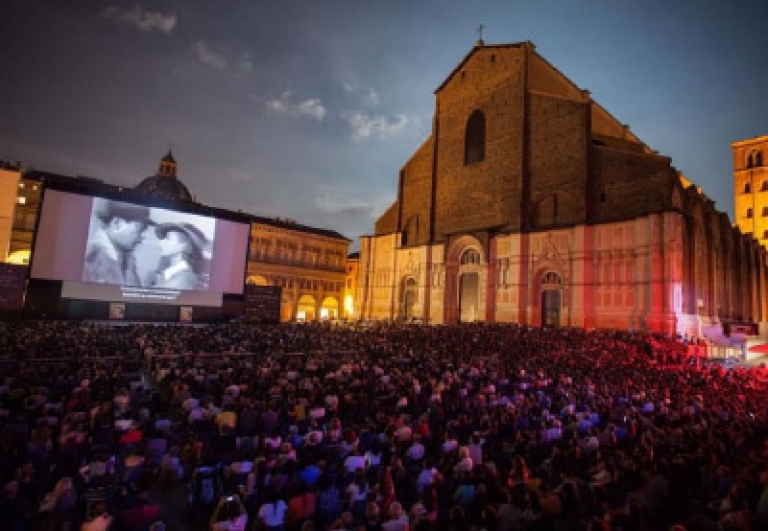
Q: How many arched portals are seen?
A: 3